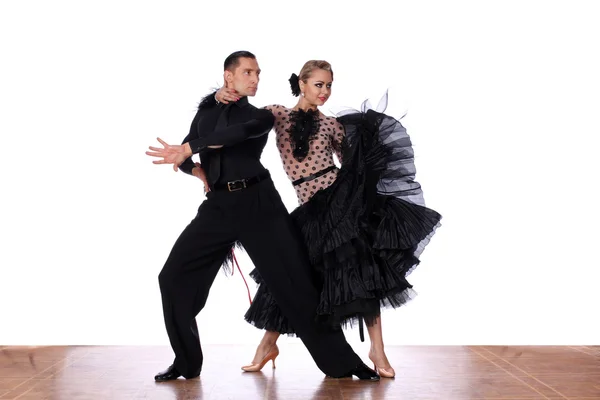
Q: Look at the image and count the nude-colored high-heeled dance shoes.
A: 2